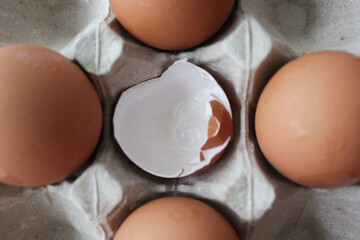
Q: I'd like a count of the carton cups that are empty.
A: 4